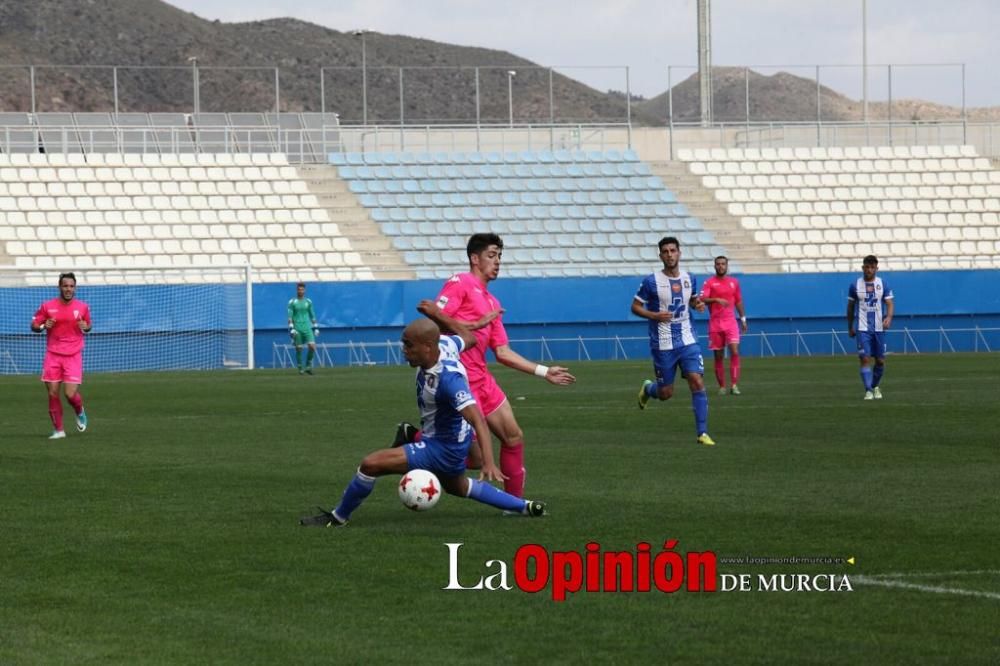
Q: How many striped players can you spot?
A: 3